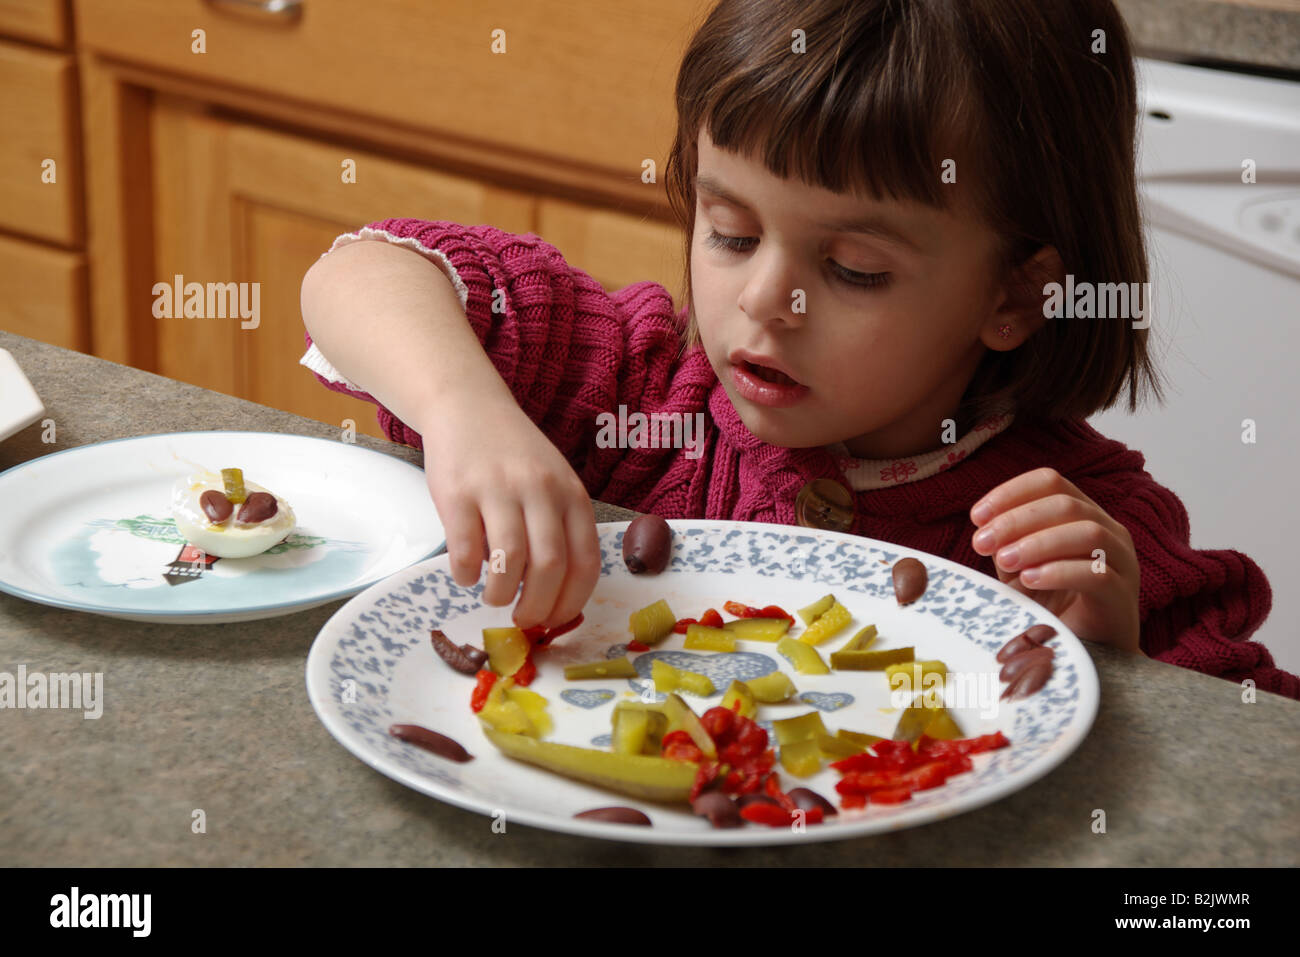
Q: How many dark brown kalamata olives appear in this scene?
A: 13